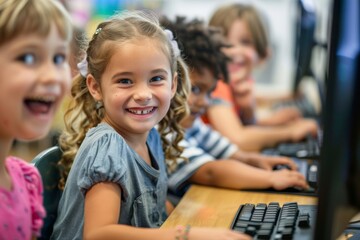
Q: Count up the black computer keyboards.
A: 3